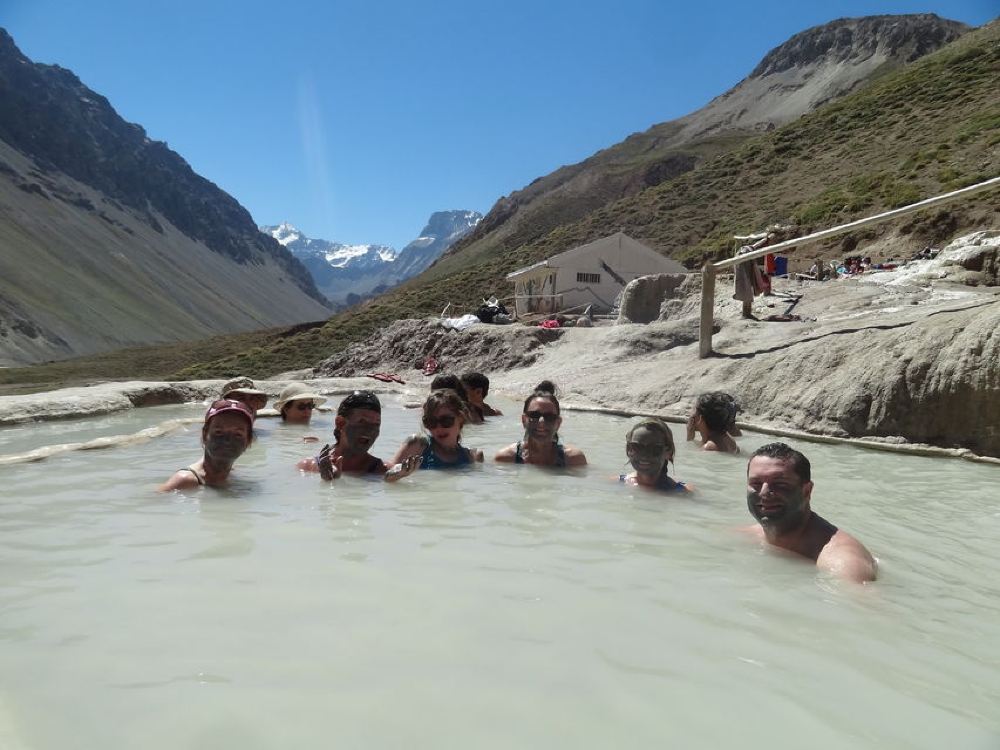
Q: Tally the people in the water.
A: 12